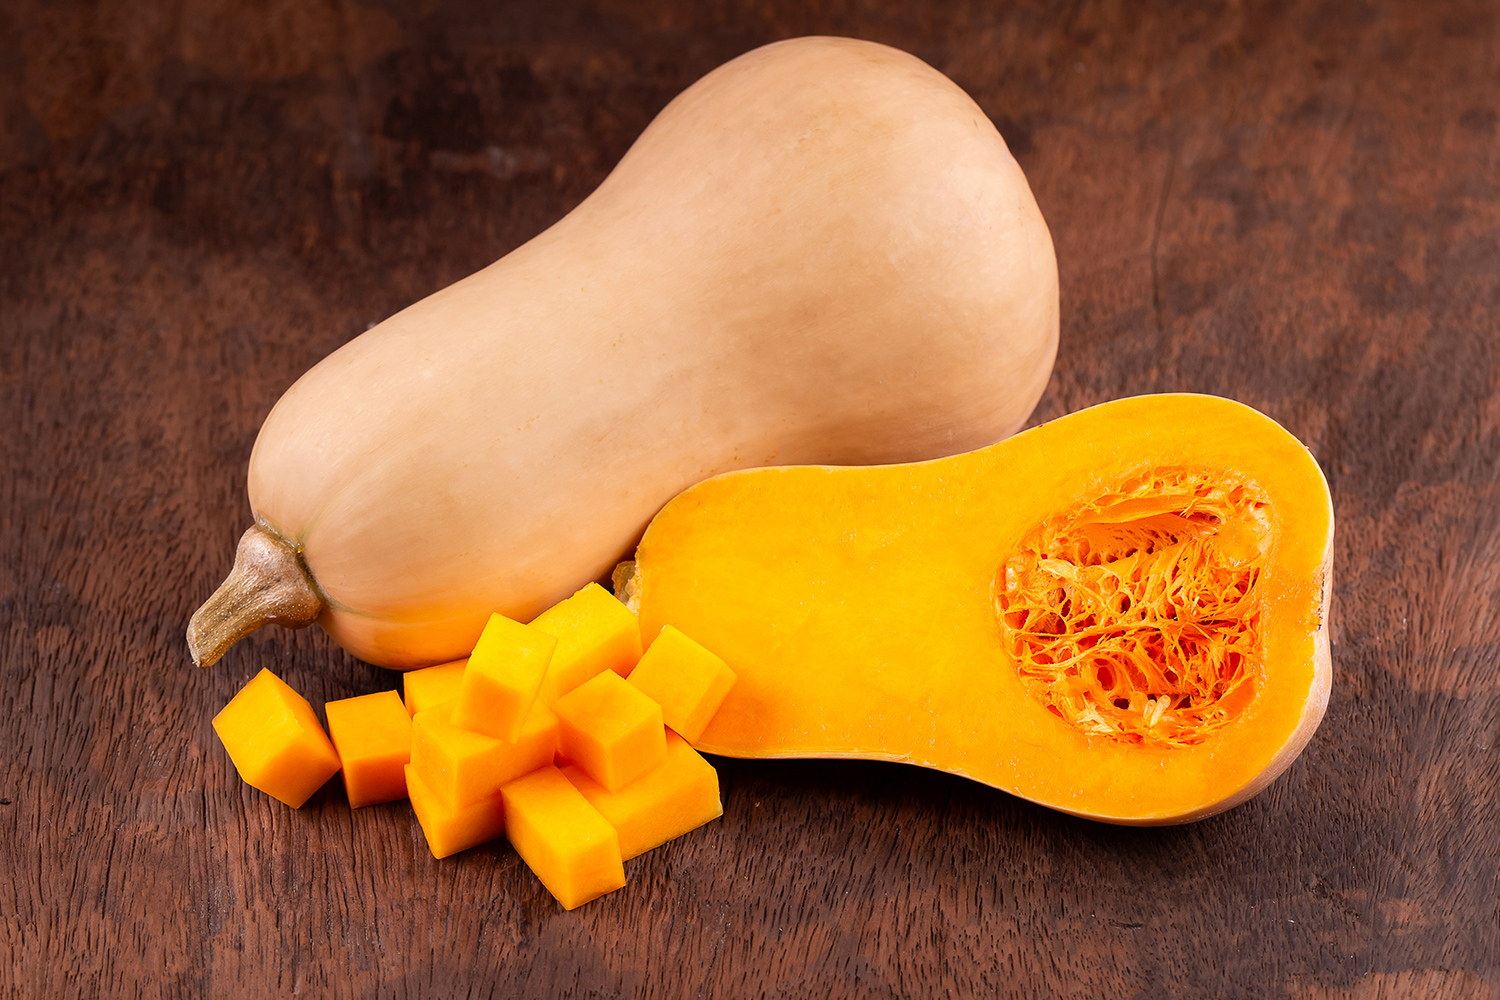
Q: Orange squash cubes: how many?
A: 11